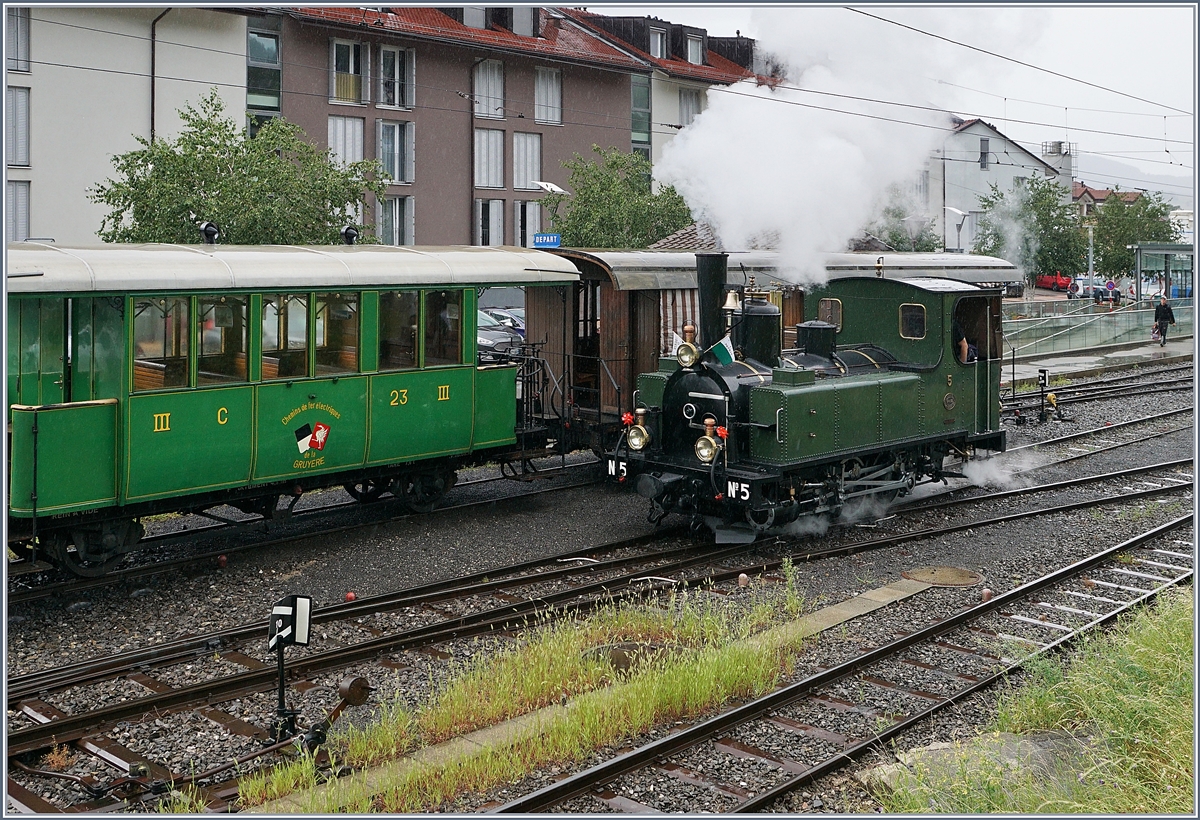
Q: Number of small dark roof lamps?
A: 2